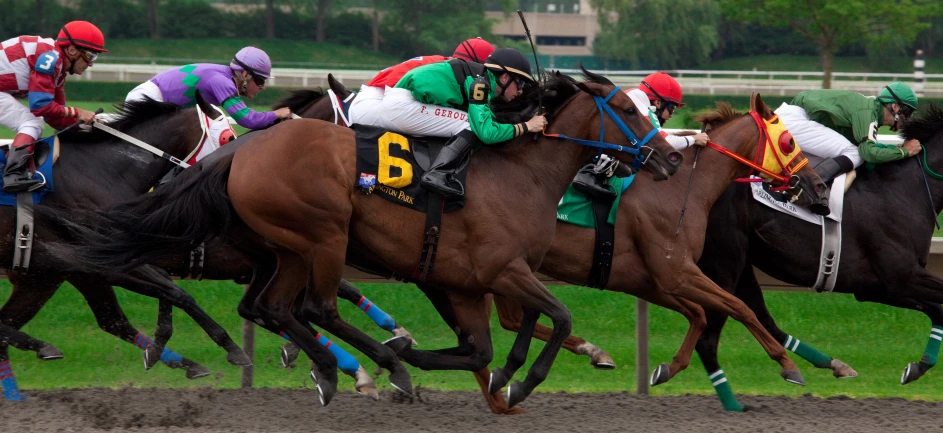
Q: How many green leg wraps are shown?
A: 3